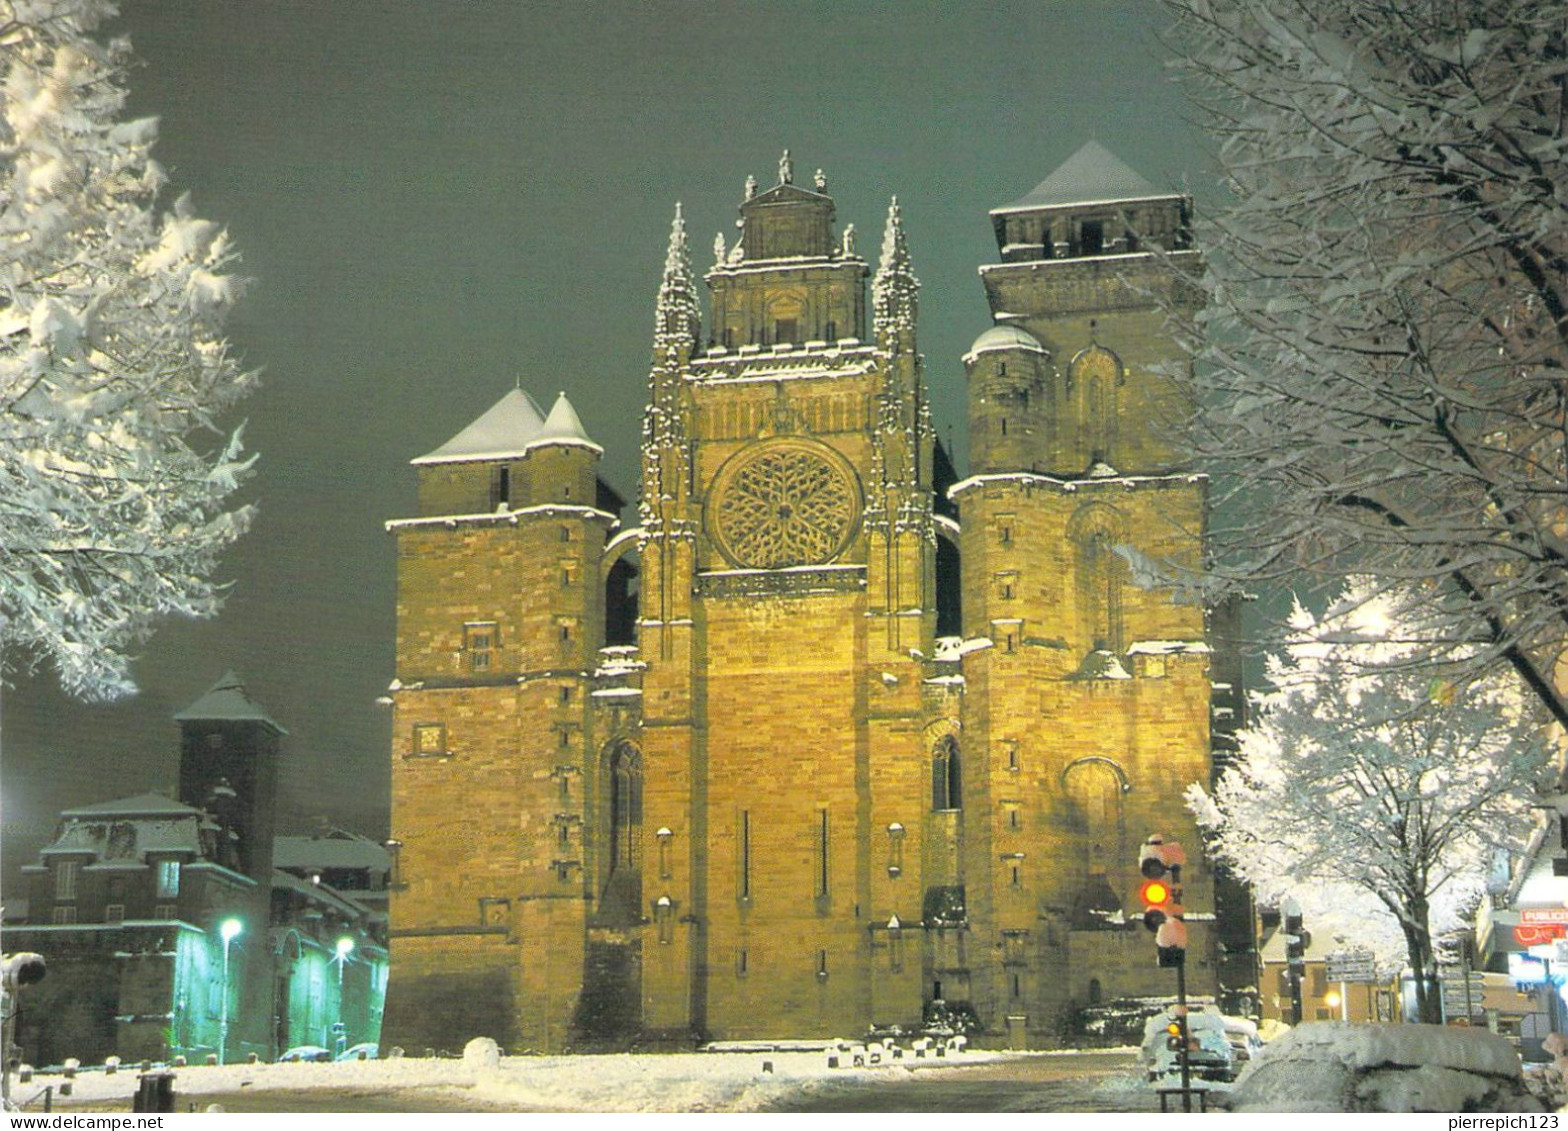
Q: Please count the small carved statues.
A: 5